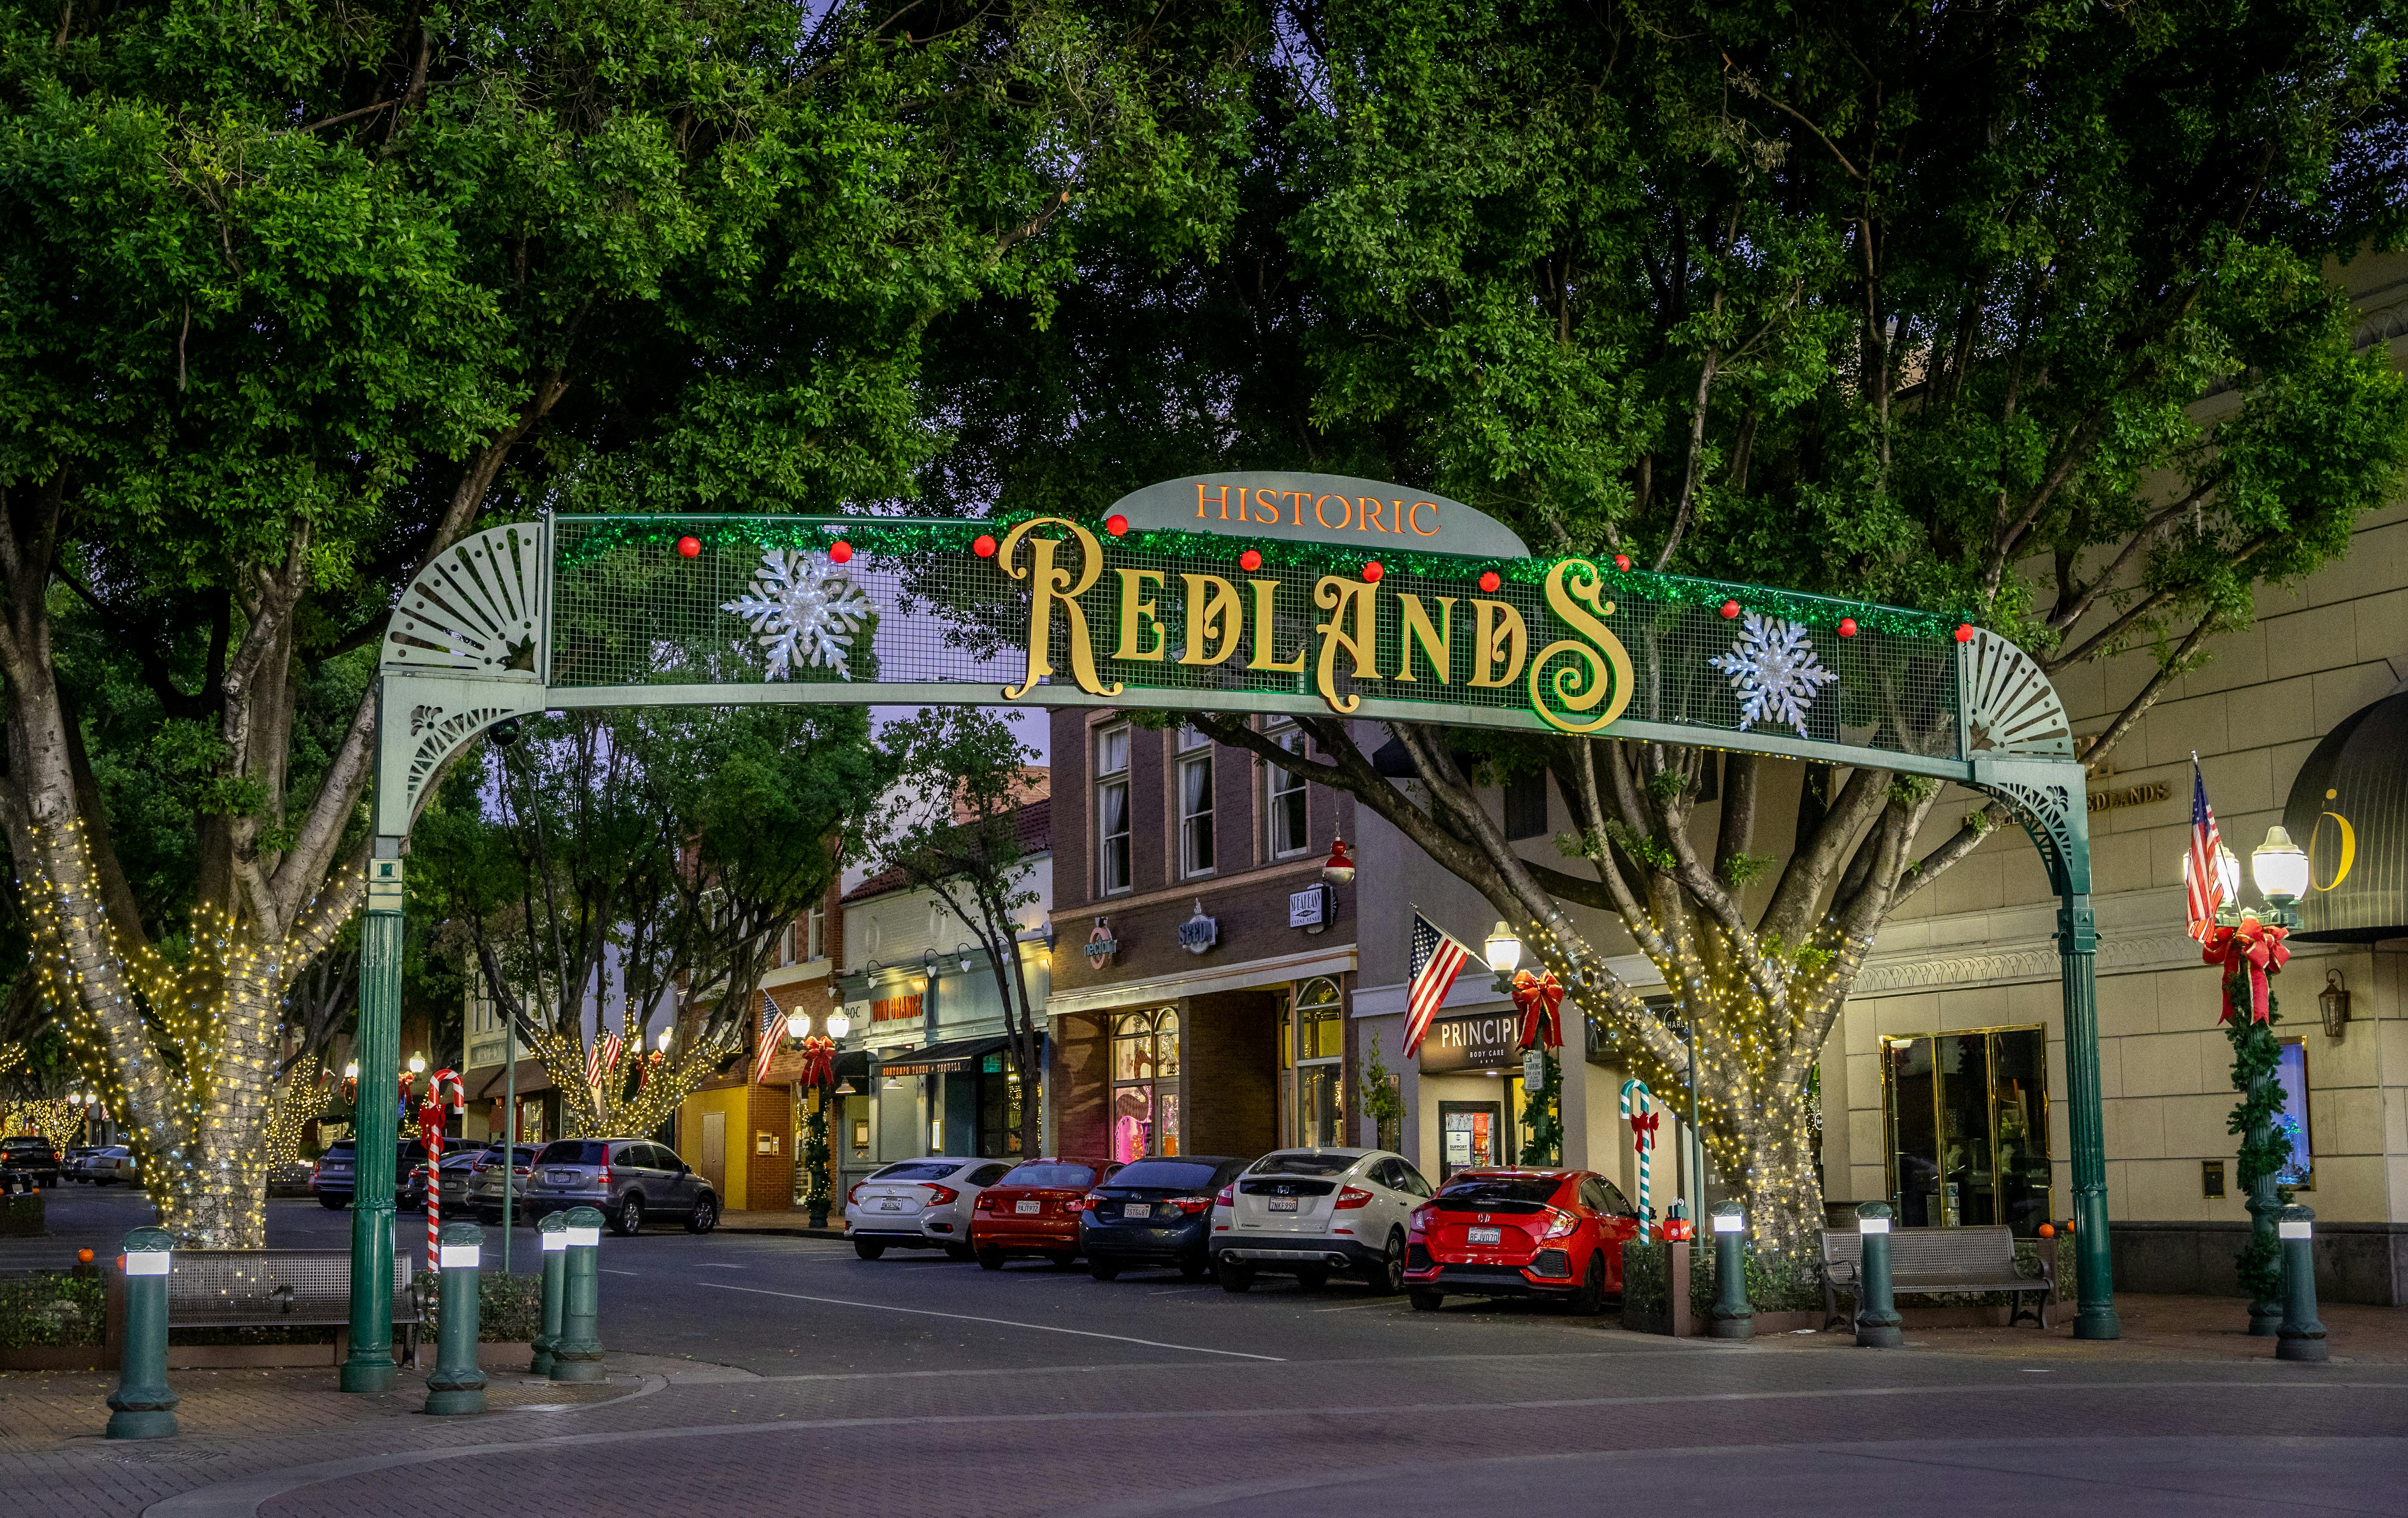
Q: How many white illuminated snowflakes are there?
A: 2